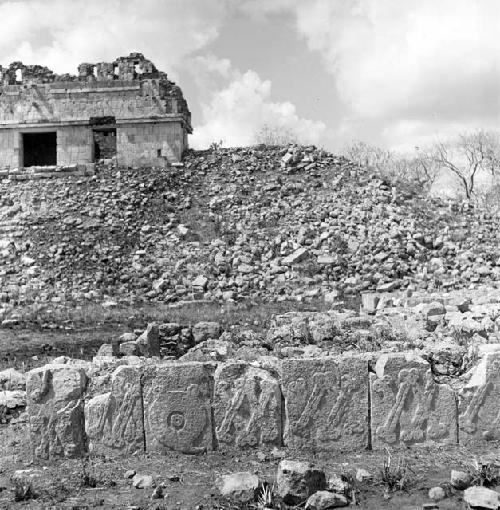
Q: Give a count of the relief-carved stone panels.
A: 7